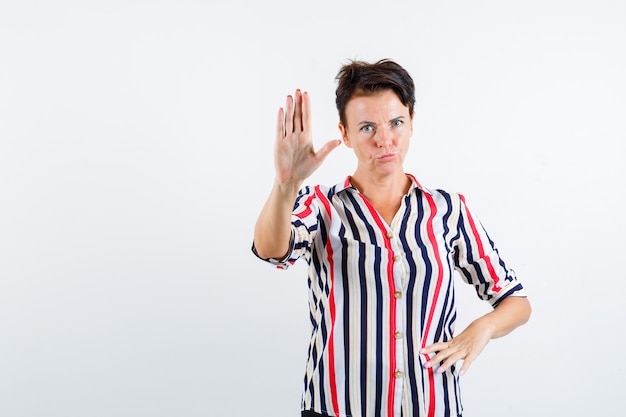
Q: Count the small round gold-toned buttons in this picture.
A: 5